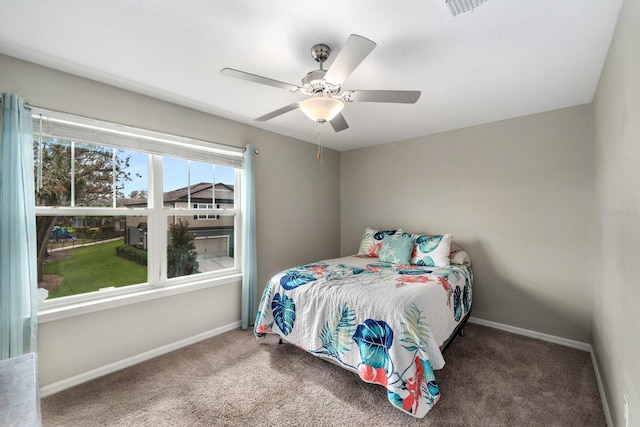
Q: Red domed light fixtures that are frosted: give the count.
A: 0